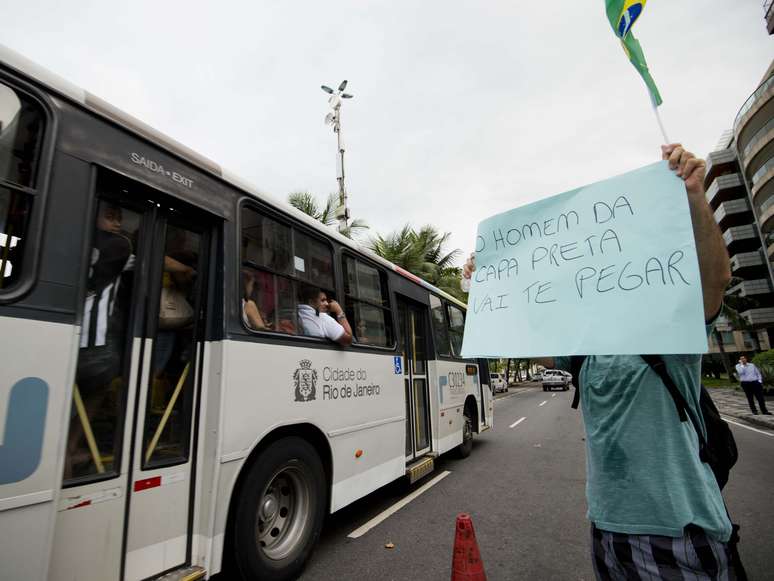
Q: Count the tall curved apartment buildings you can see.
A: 1